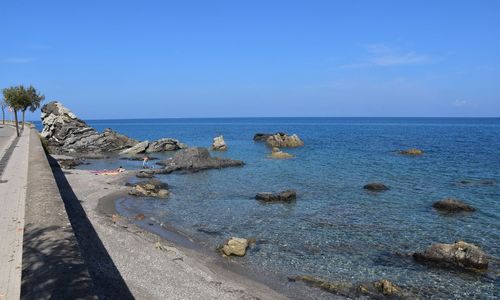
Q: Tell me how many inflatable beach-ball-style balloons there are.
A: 0